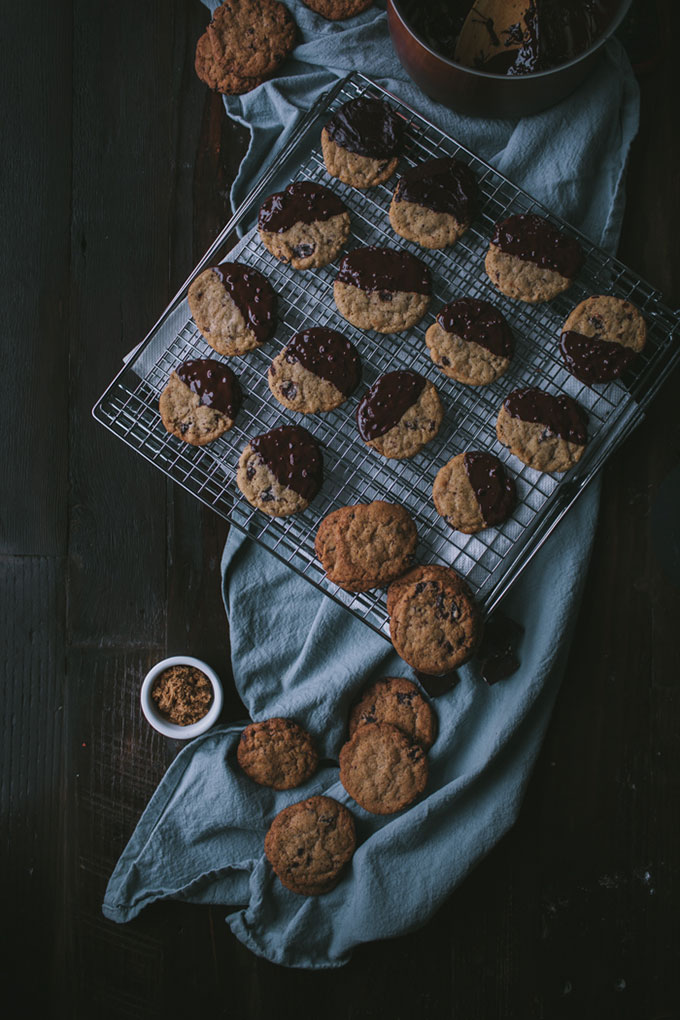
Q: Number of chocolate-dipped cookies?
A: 14